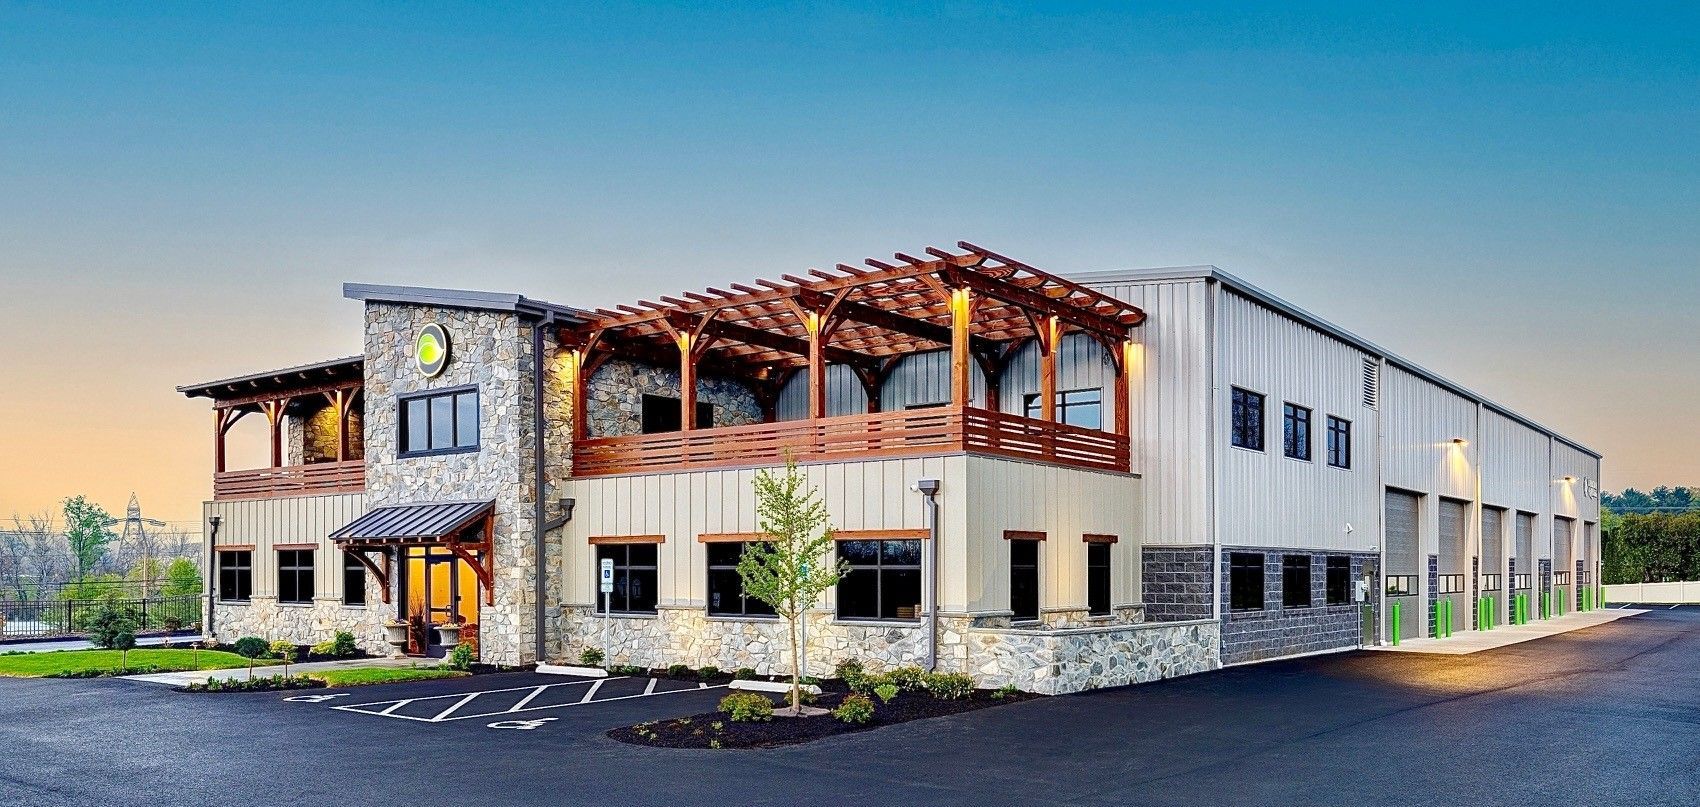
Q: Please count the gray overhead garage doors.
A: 6